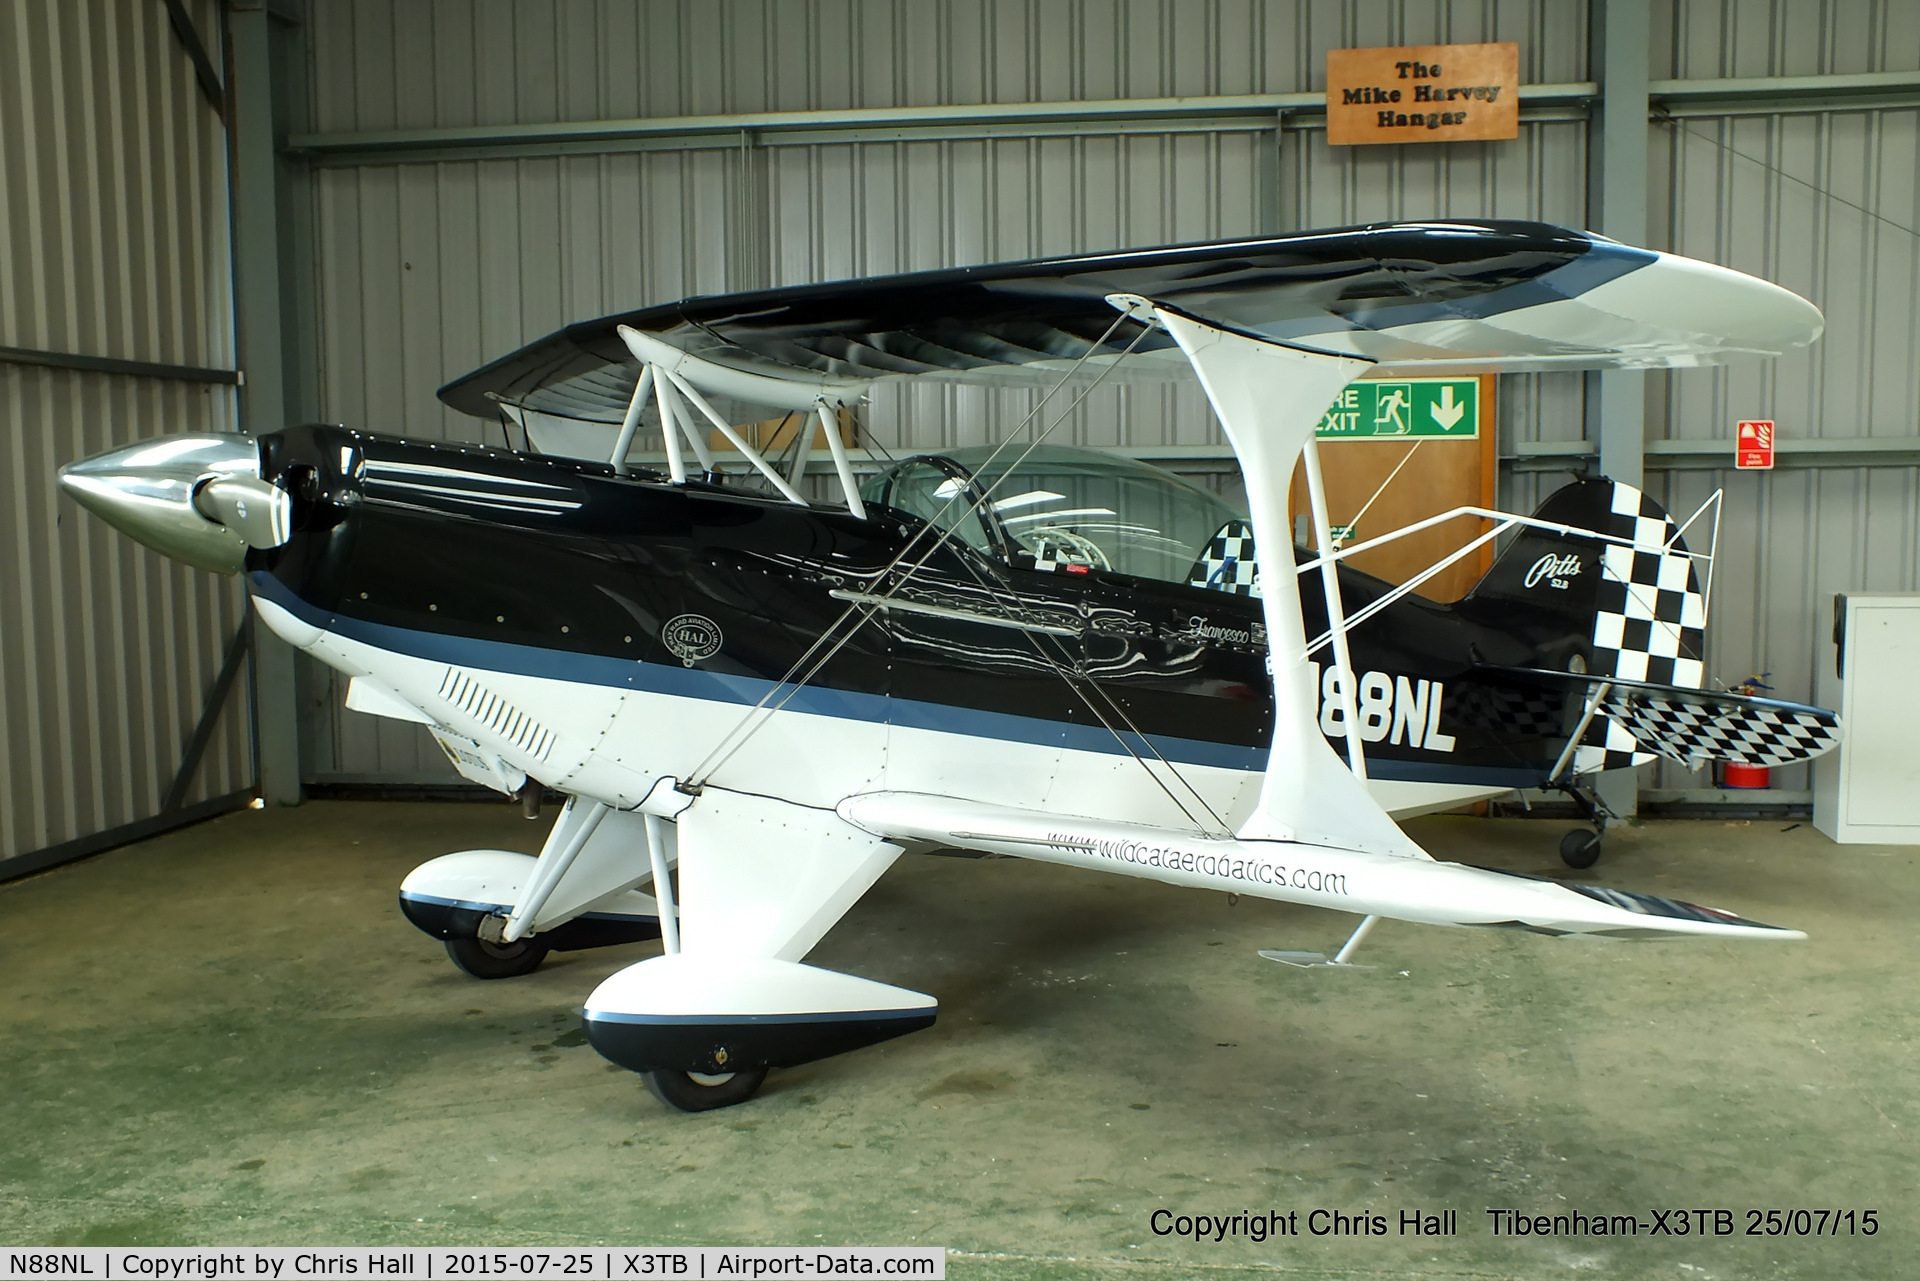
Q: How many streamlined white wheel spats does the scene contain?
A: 2